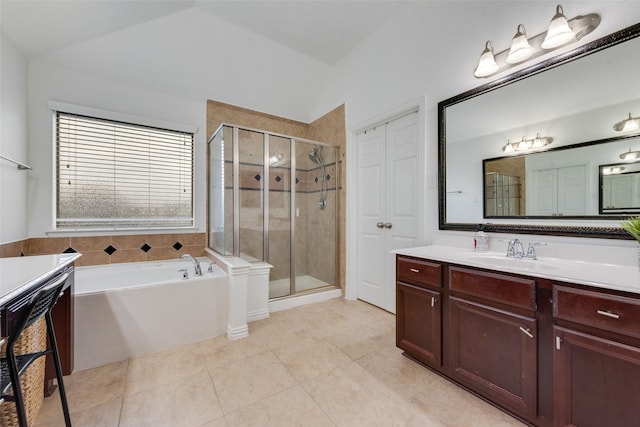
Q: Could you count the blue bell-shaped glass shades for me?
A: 0